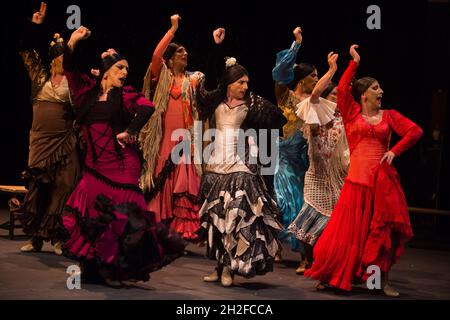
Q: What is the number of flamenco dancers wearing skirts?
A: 7